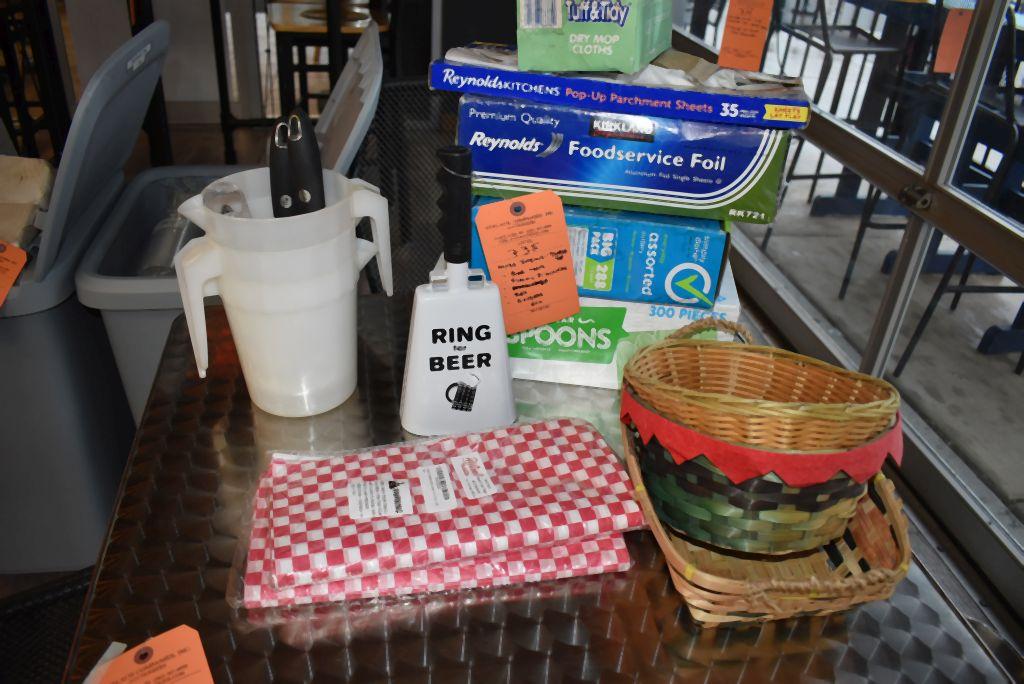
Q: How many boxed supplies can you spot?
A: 5